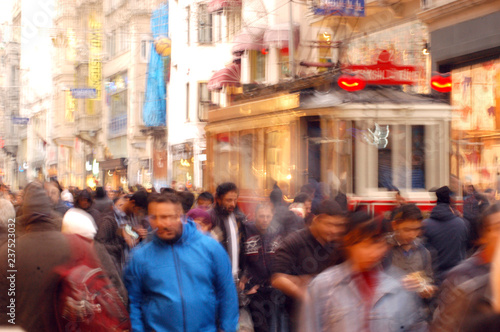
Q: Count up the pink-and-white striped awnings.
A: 4